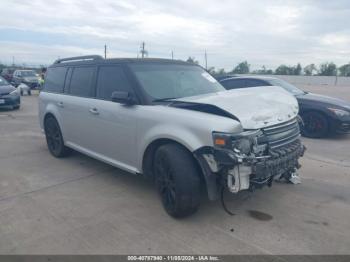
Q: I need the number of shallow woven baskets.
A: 0